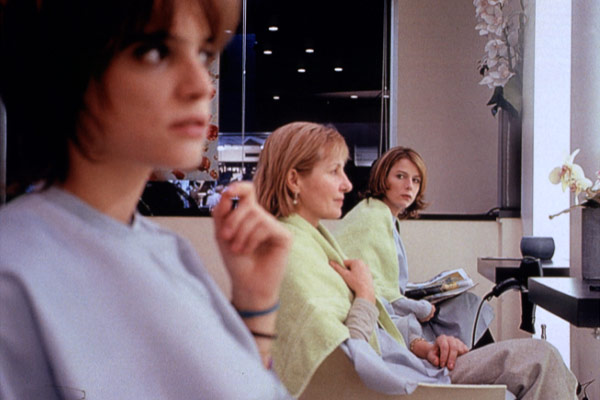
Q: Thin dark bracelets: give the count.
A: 2